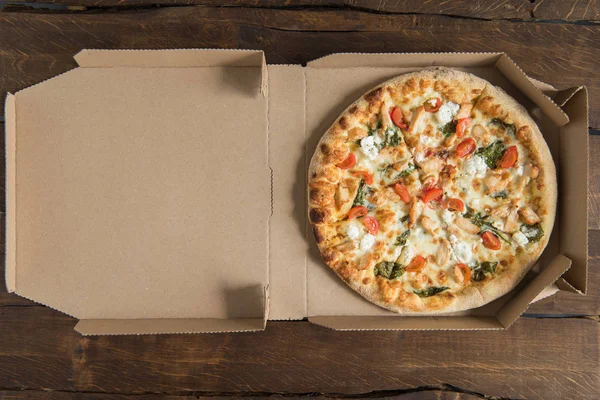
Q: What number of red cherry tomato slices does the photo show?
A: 15